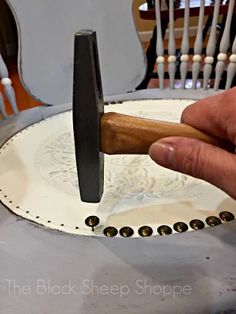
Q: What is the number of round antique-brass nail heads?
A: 9